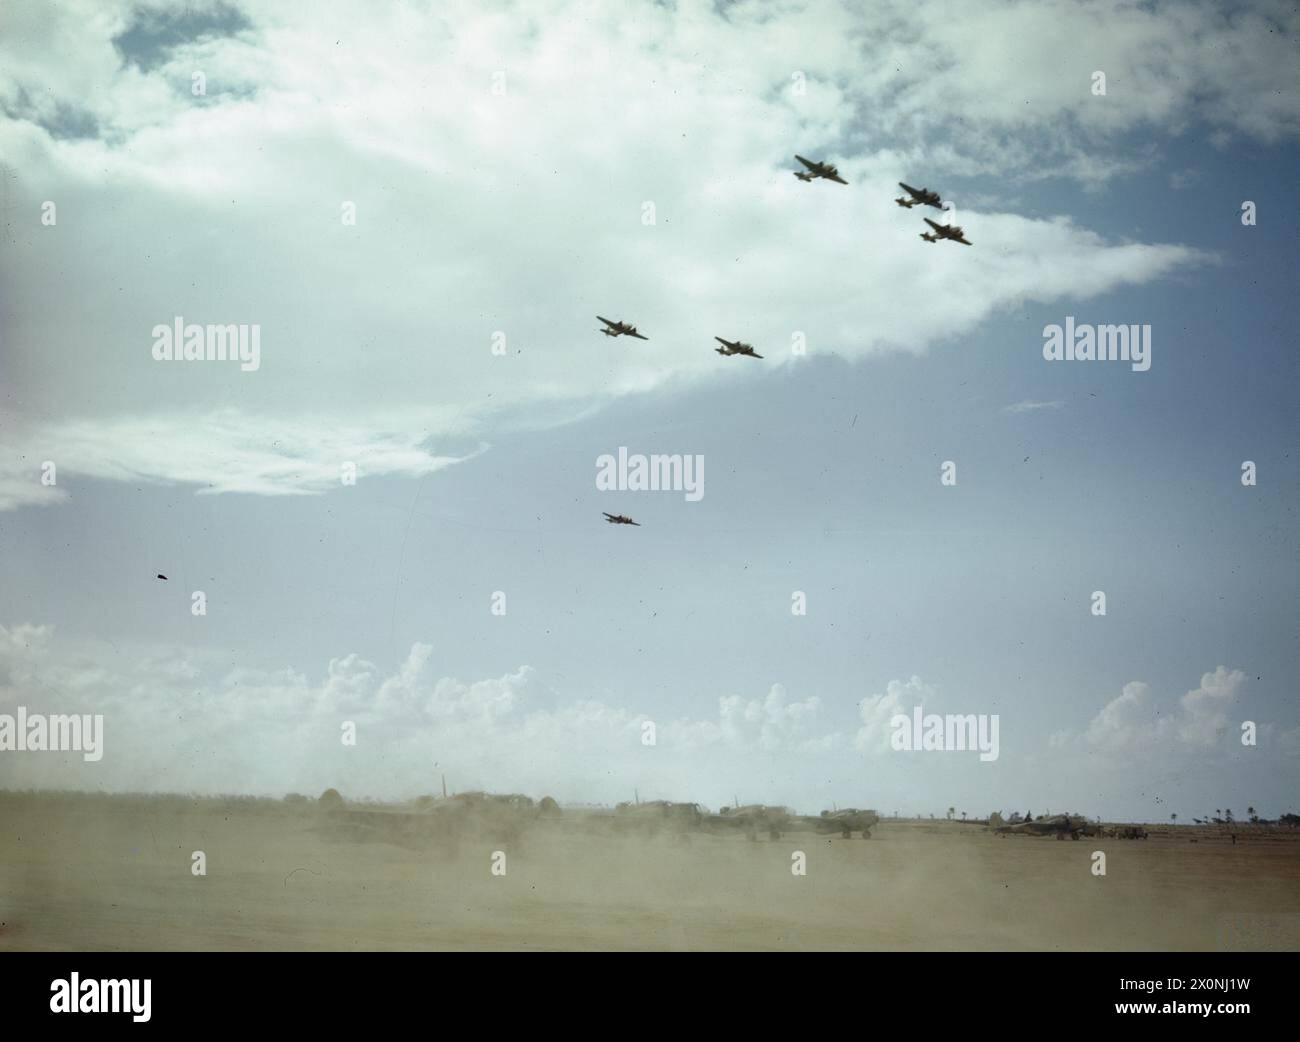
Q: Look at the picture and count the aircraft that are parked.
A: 5